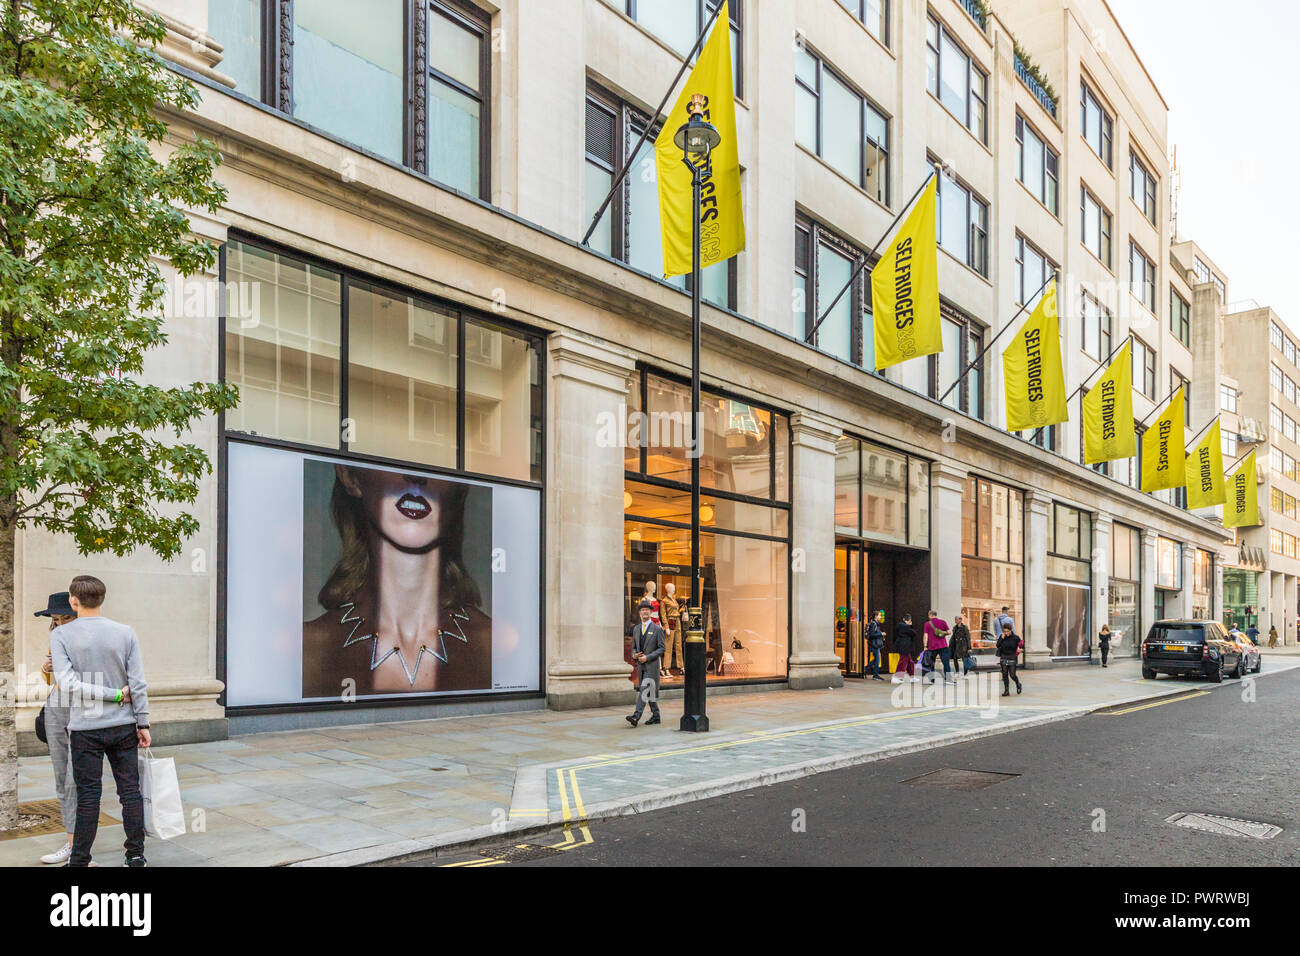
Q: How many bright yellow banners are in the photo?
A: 7